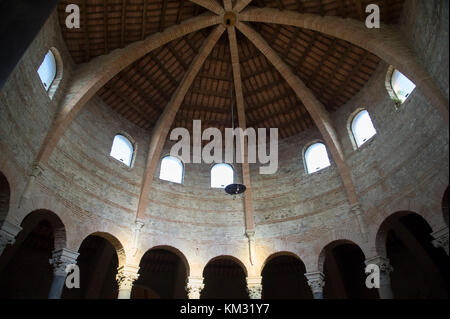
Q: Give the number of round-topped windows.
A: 7